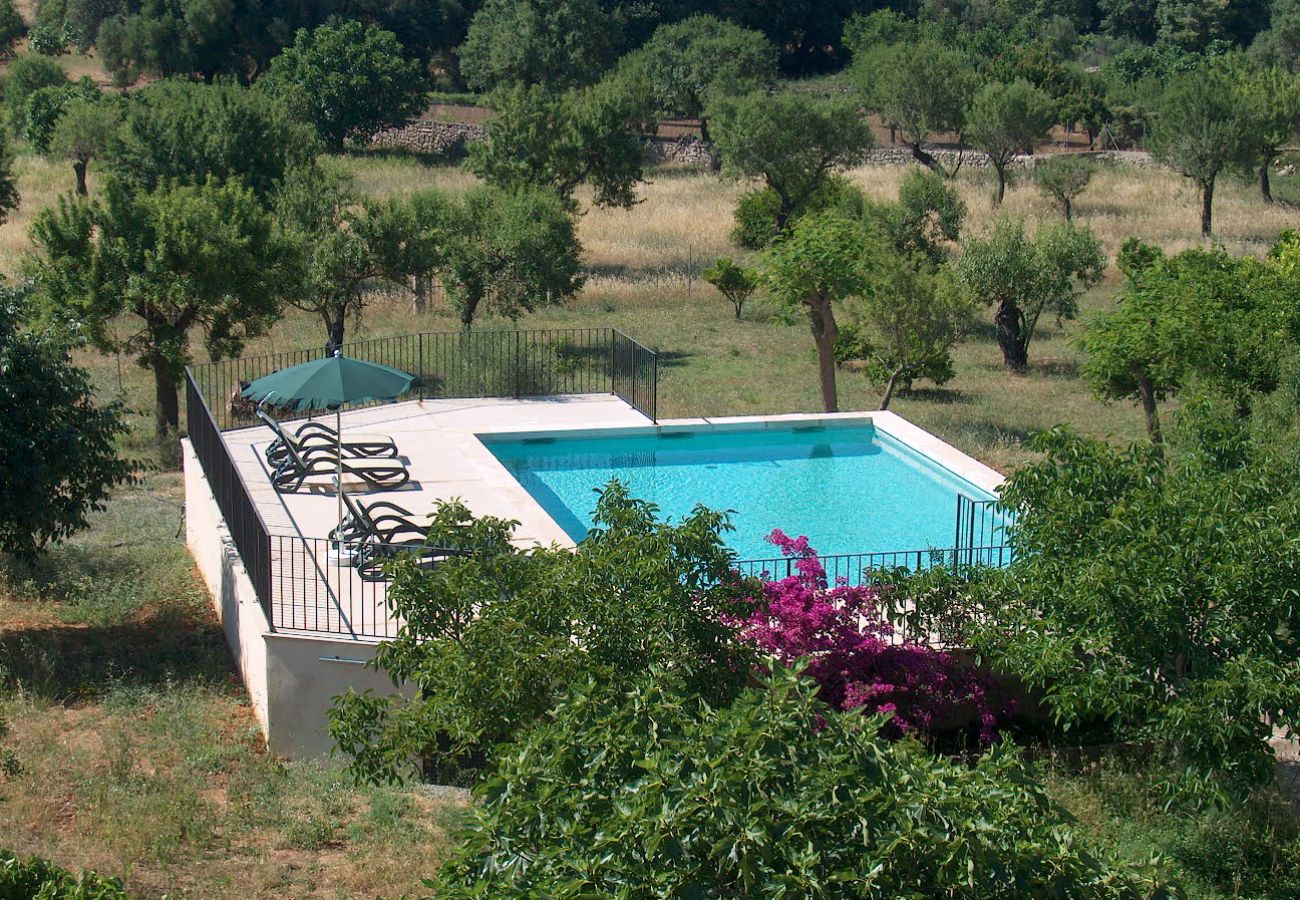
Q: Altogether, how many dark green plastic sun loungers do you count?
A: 4